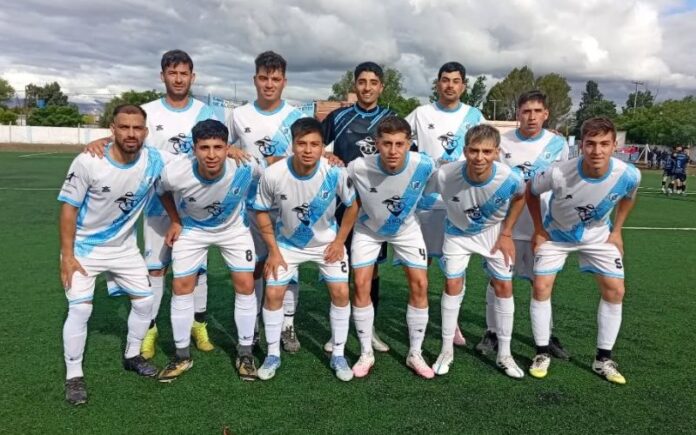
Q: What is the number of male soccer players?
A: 11